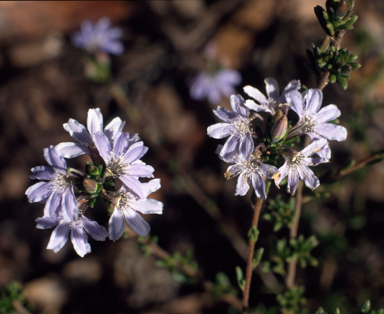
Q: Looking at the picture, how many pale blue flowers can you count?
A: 12